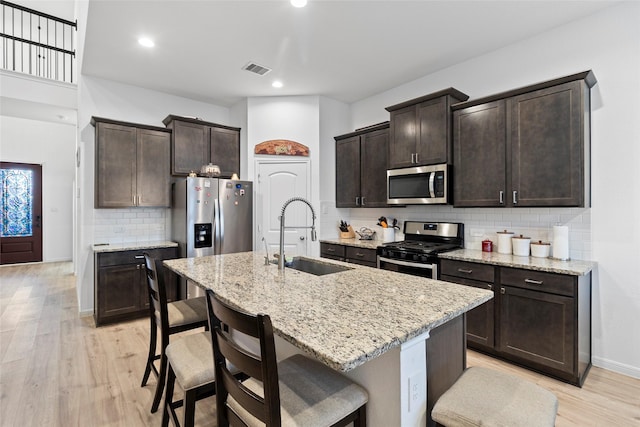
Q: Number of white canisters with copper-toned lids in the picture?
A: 3